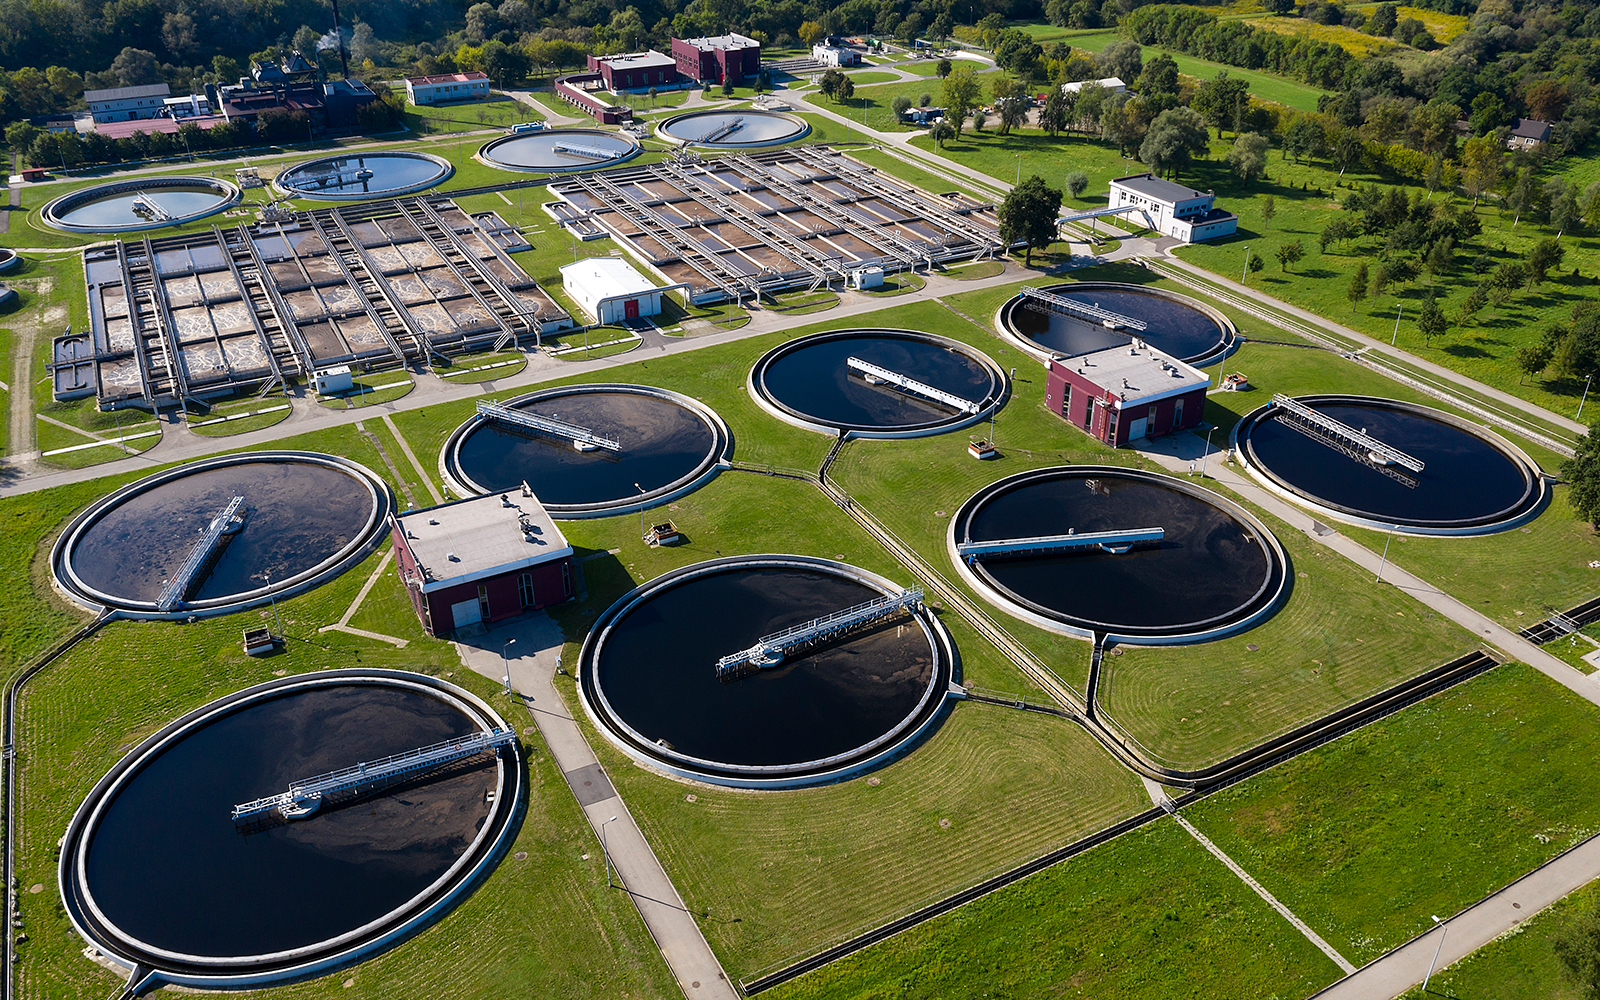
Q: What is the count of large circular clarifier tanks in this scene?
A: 12